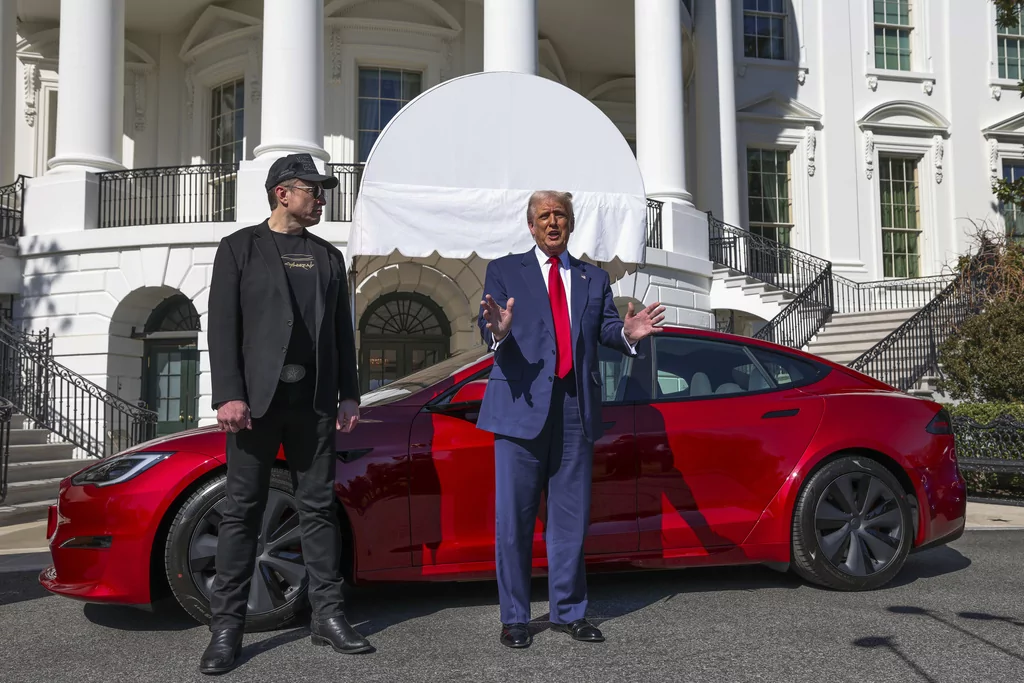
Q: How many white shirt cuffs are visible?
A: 2